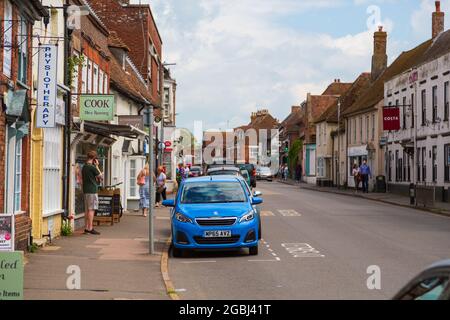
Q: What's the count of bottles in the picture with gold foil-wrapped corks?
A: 0